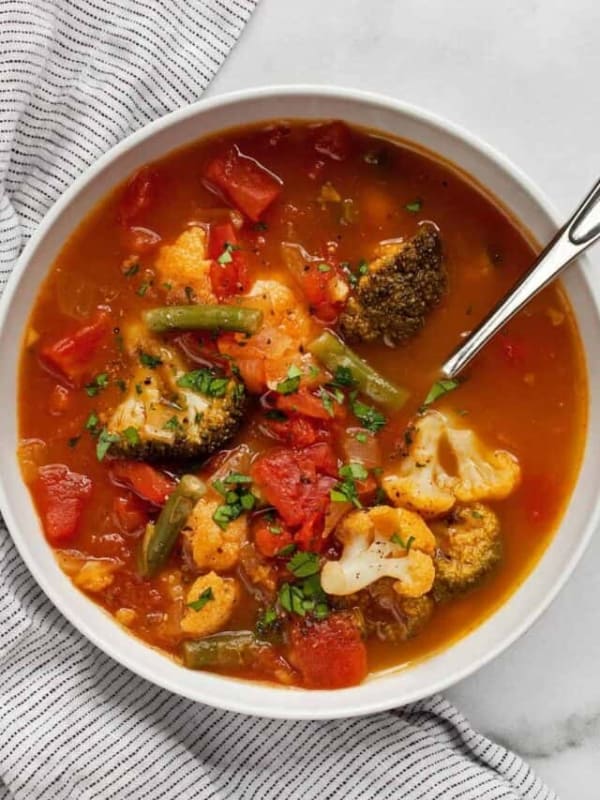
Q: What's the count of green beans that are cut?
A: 4